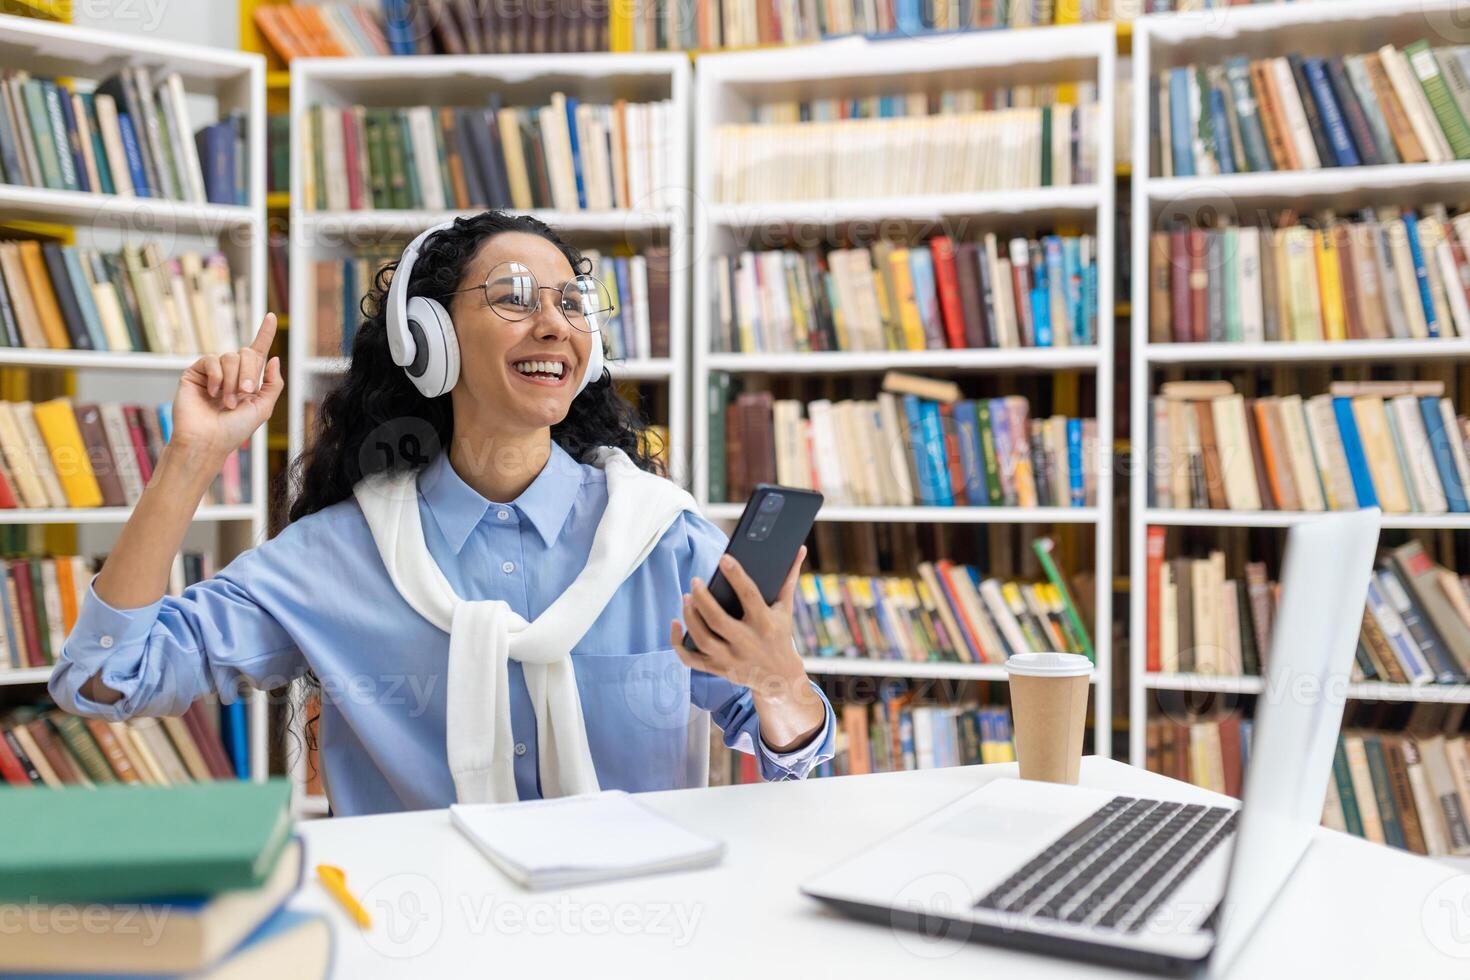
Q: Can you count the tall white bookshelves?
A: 4